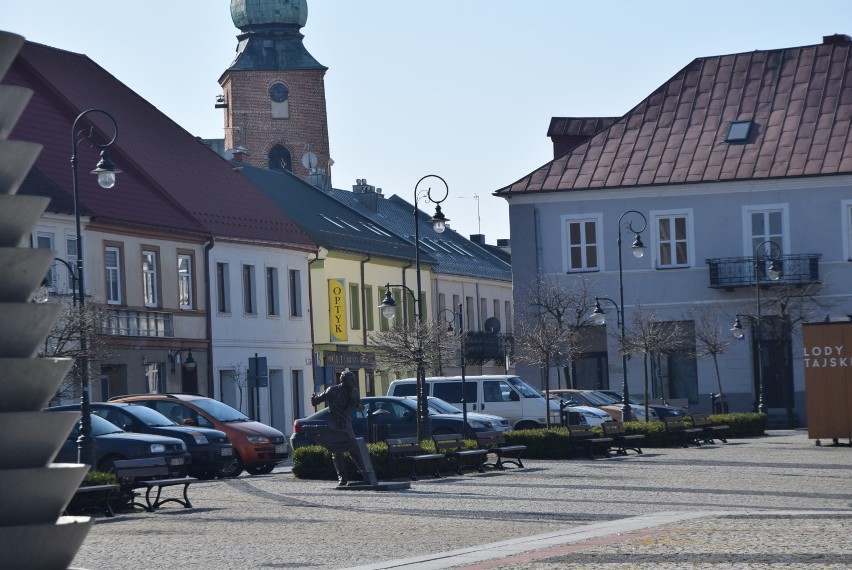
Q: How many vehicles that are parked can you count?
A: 10